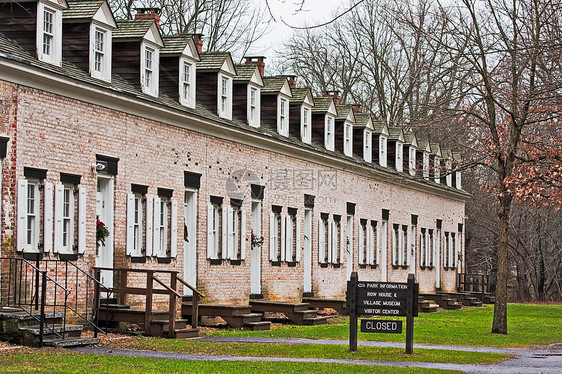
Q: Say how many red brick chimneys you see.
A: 6